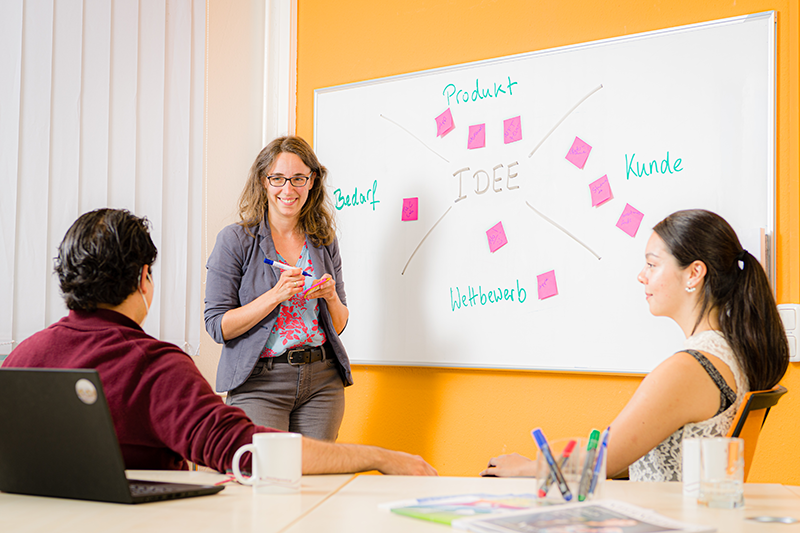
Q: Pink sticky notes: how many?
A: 9